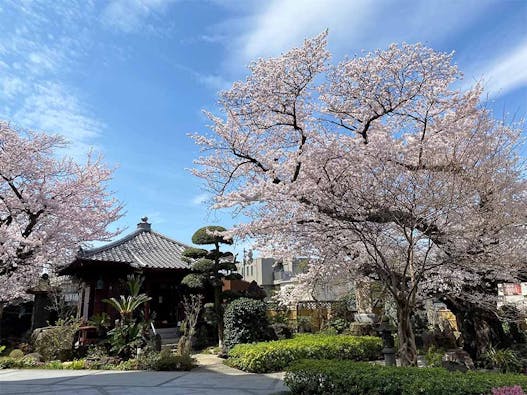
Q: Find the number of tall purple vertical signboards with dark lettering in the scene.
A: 0